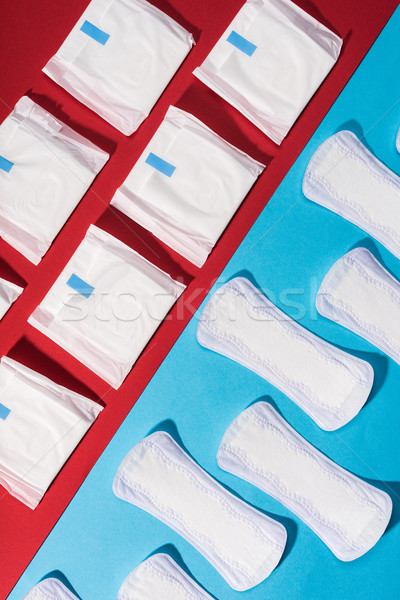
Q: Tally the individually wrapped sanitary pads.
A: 7